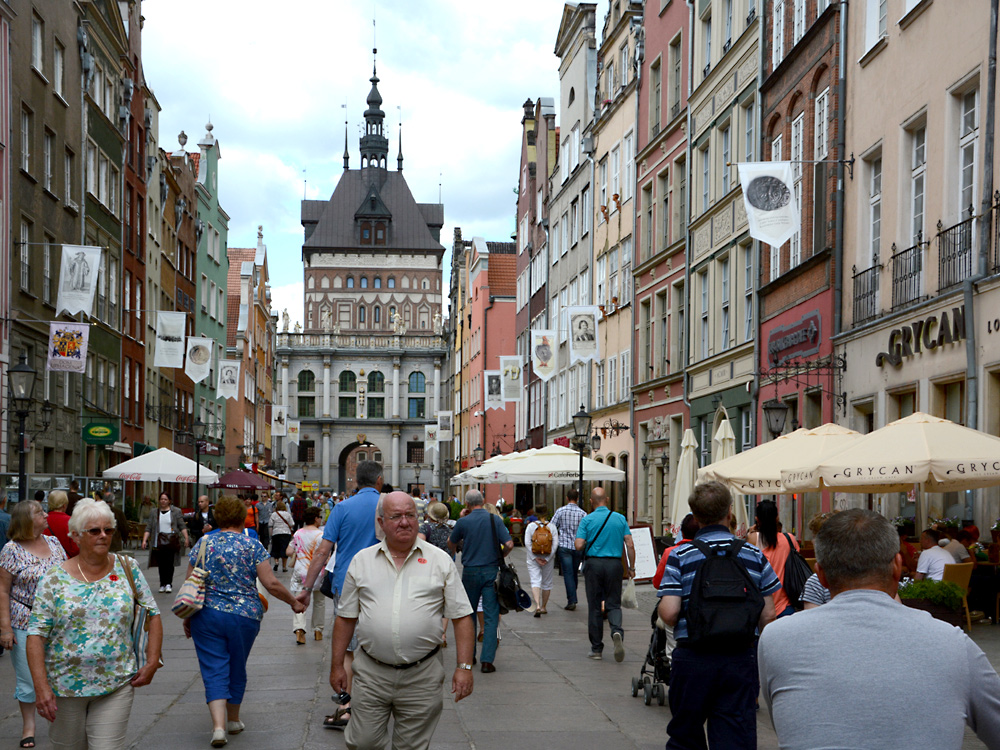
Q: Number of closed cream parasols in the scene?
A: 2